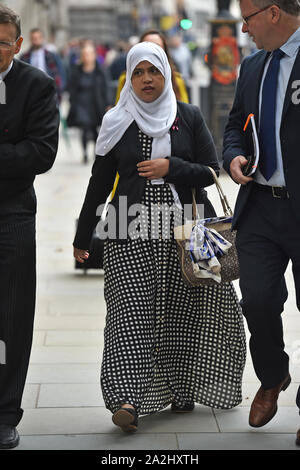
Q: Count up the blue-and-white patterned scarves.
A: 1